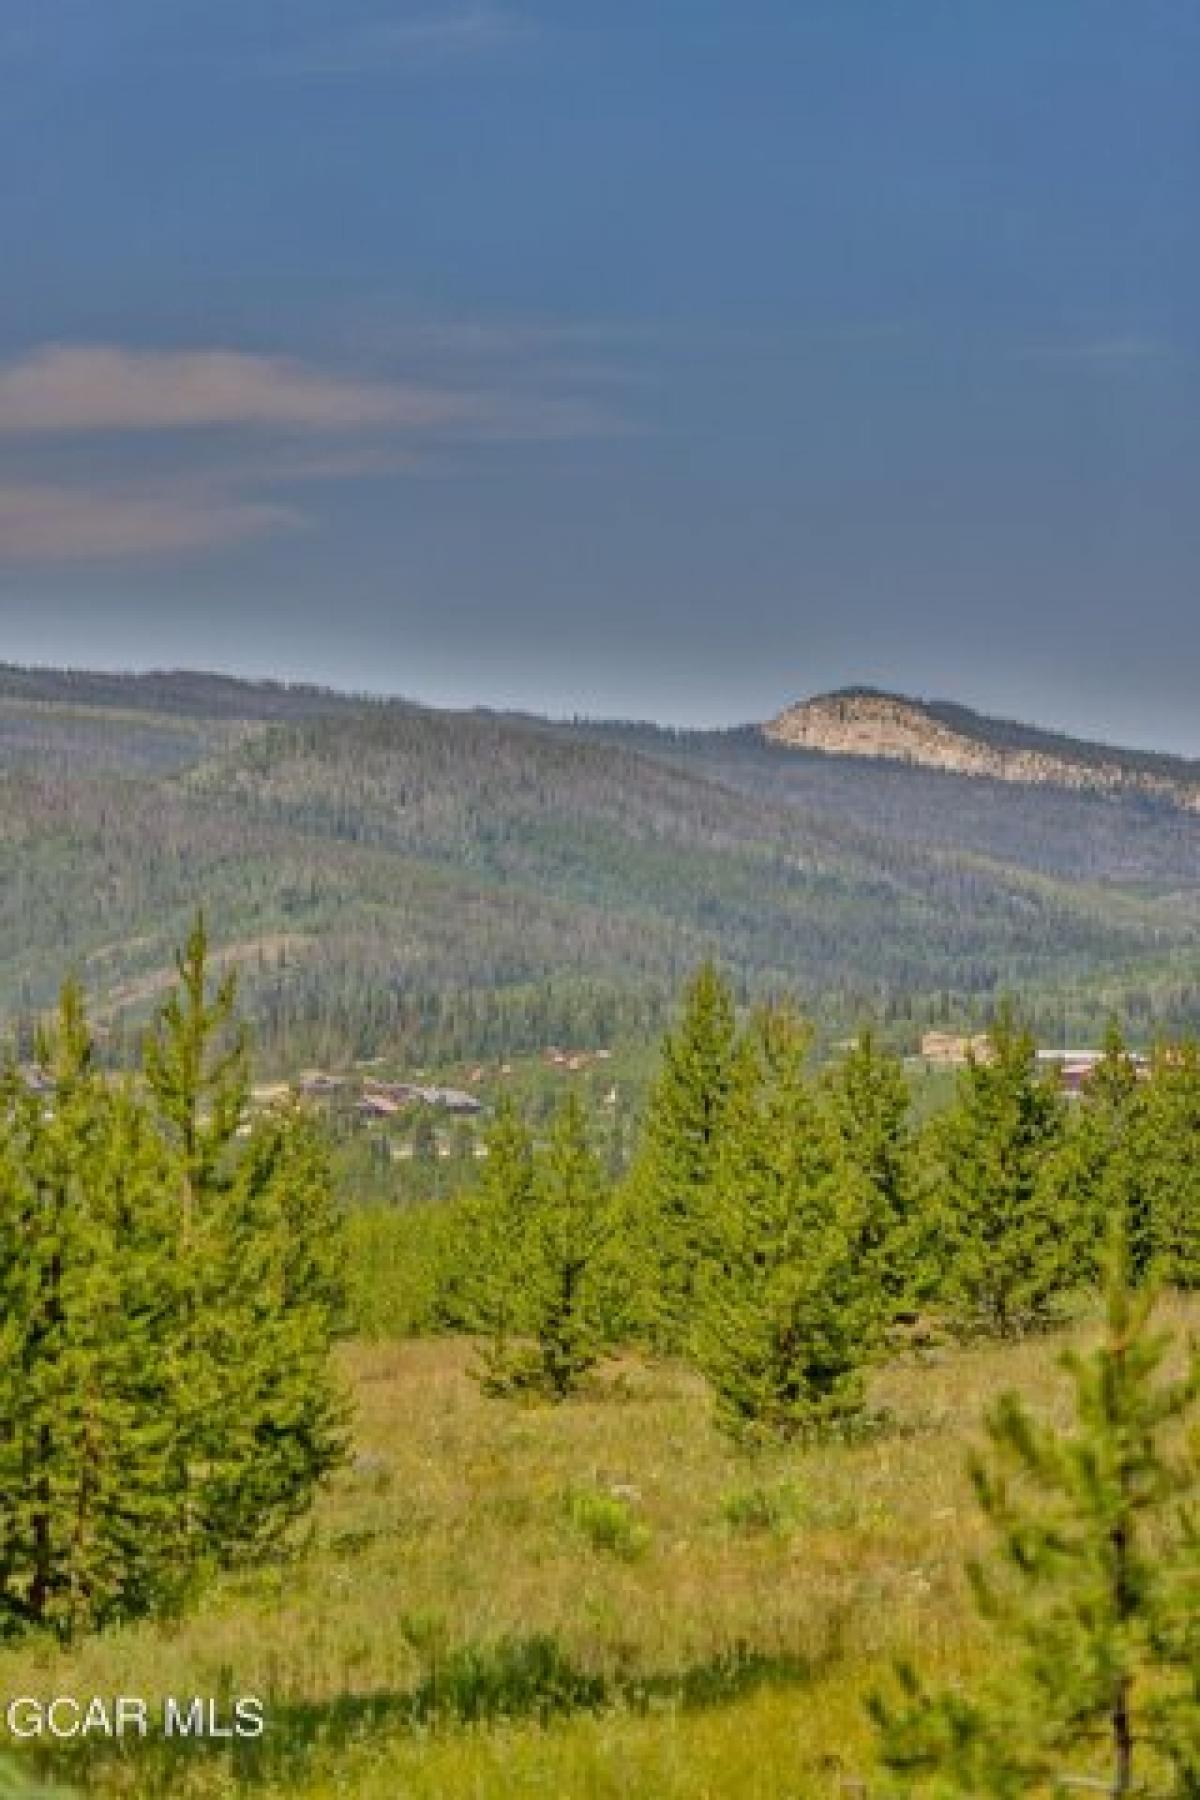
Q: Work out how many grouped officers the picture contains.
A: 0